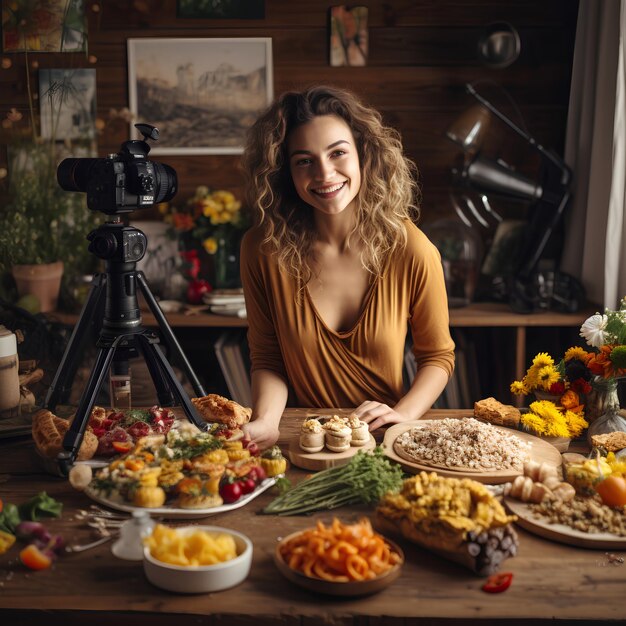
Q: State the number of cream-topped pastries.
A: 3